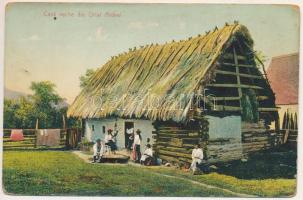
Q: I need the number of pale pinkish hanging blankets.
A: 2